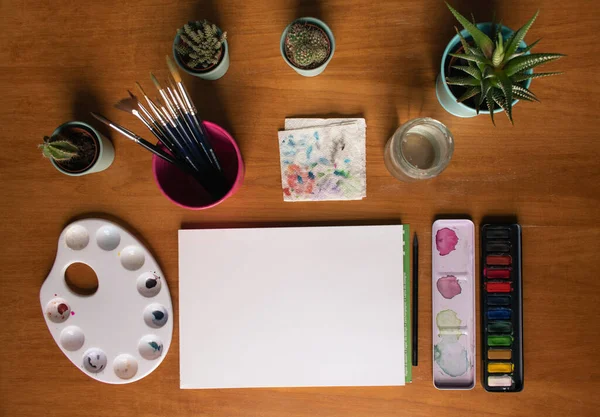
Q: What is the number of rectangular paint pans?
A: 12